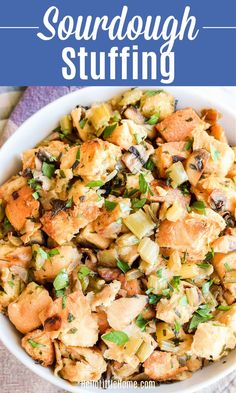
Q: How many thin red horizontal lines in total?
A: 0